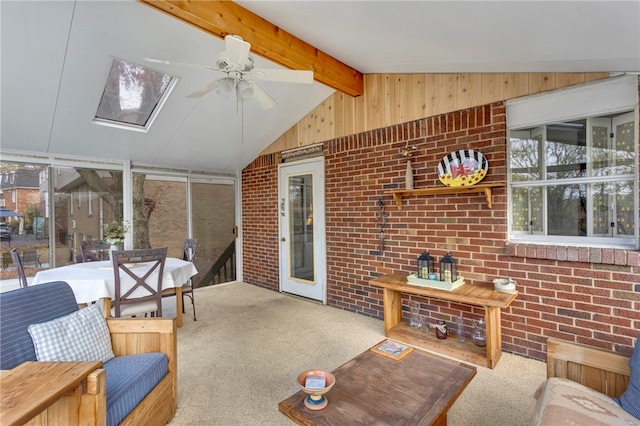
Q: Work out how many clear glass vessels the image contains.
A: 4